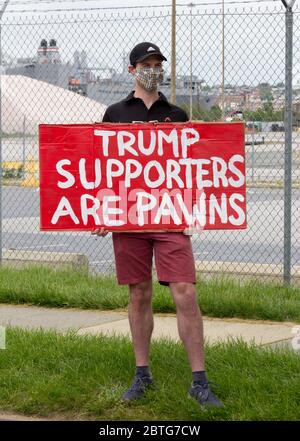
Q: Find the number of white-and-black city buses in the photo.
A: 0